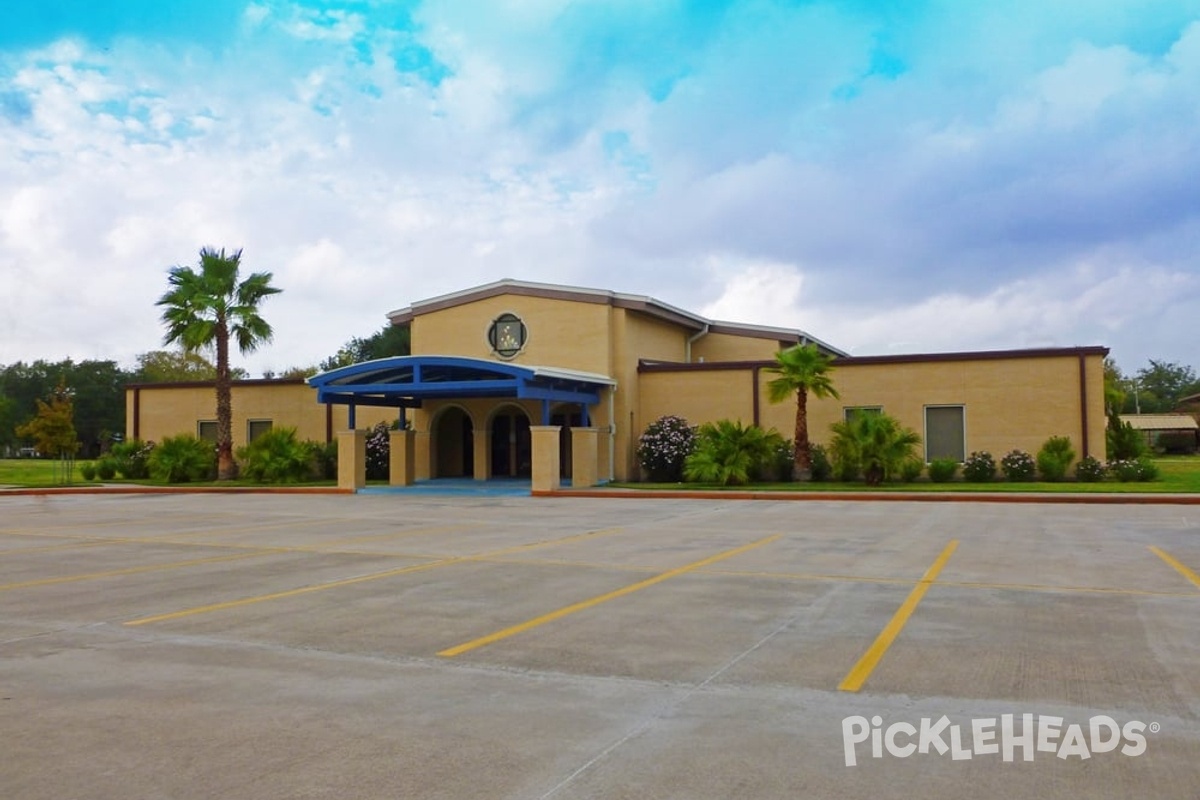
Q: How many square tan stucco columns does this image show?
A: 4